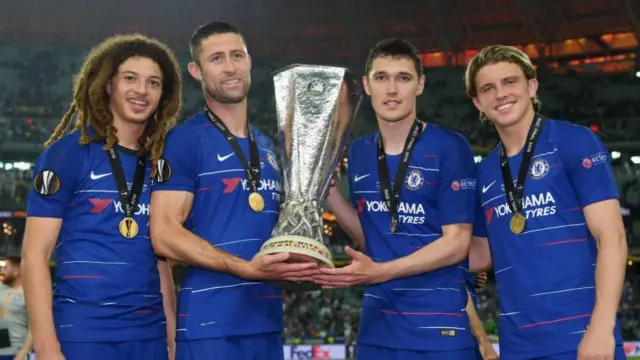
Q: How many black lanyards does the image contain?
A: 4